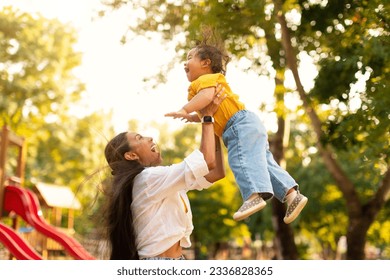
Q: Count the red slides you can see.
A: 2